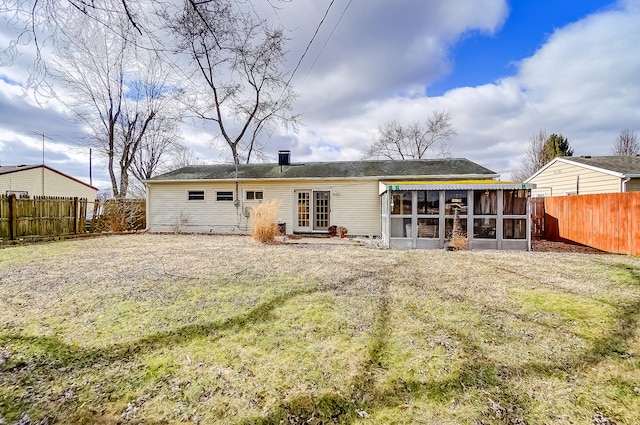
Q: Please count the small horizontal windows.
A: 3